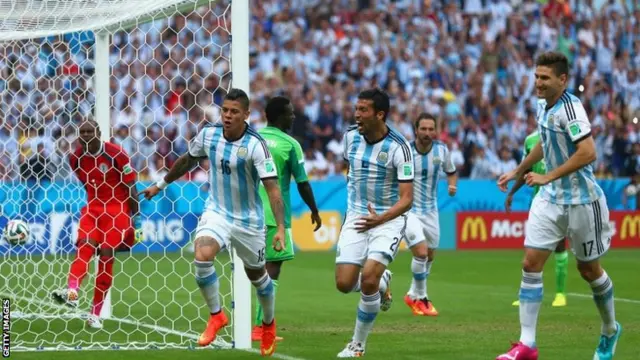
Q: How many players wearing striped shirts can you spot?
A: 4